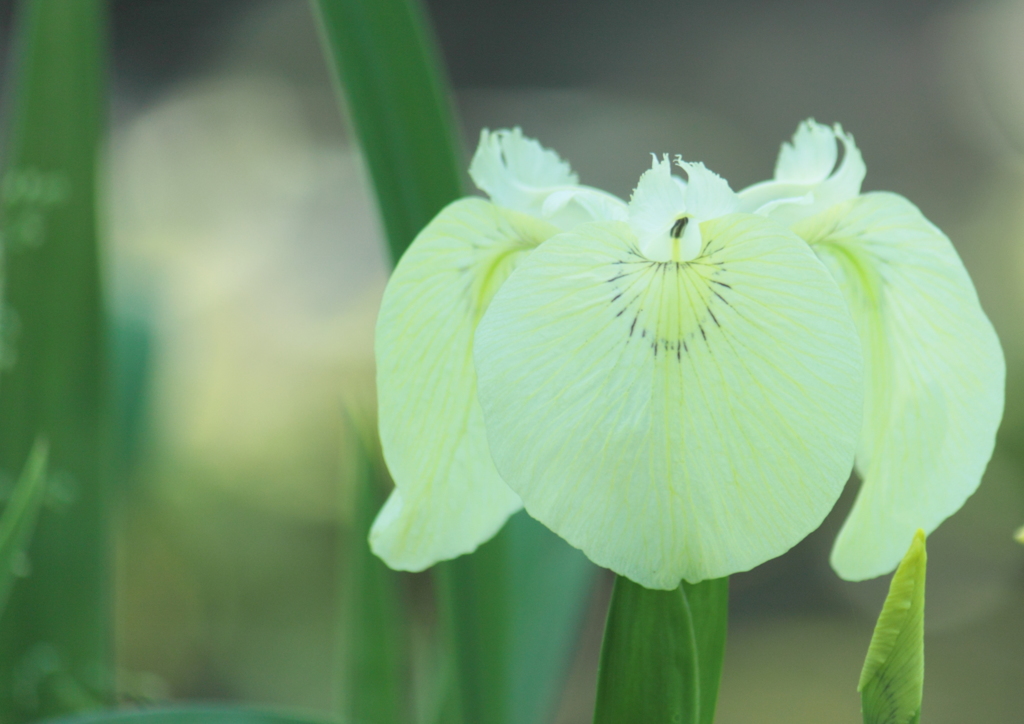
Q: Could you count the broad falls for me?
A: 3